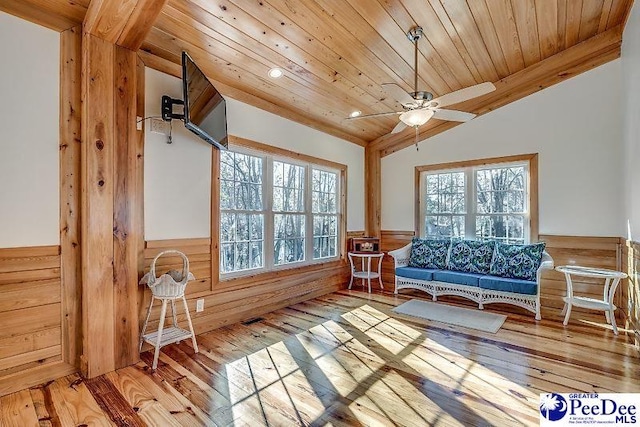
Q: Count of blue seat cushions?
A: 3